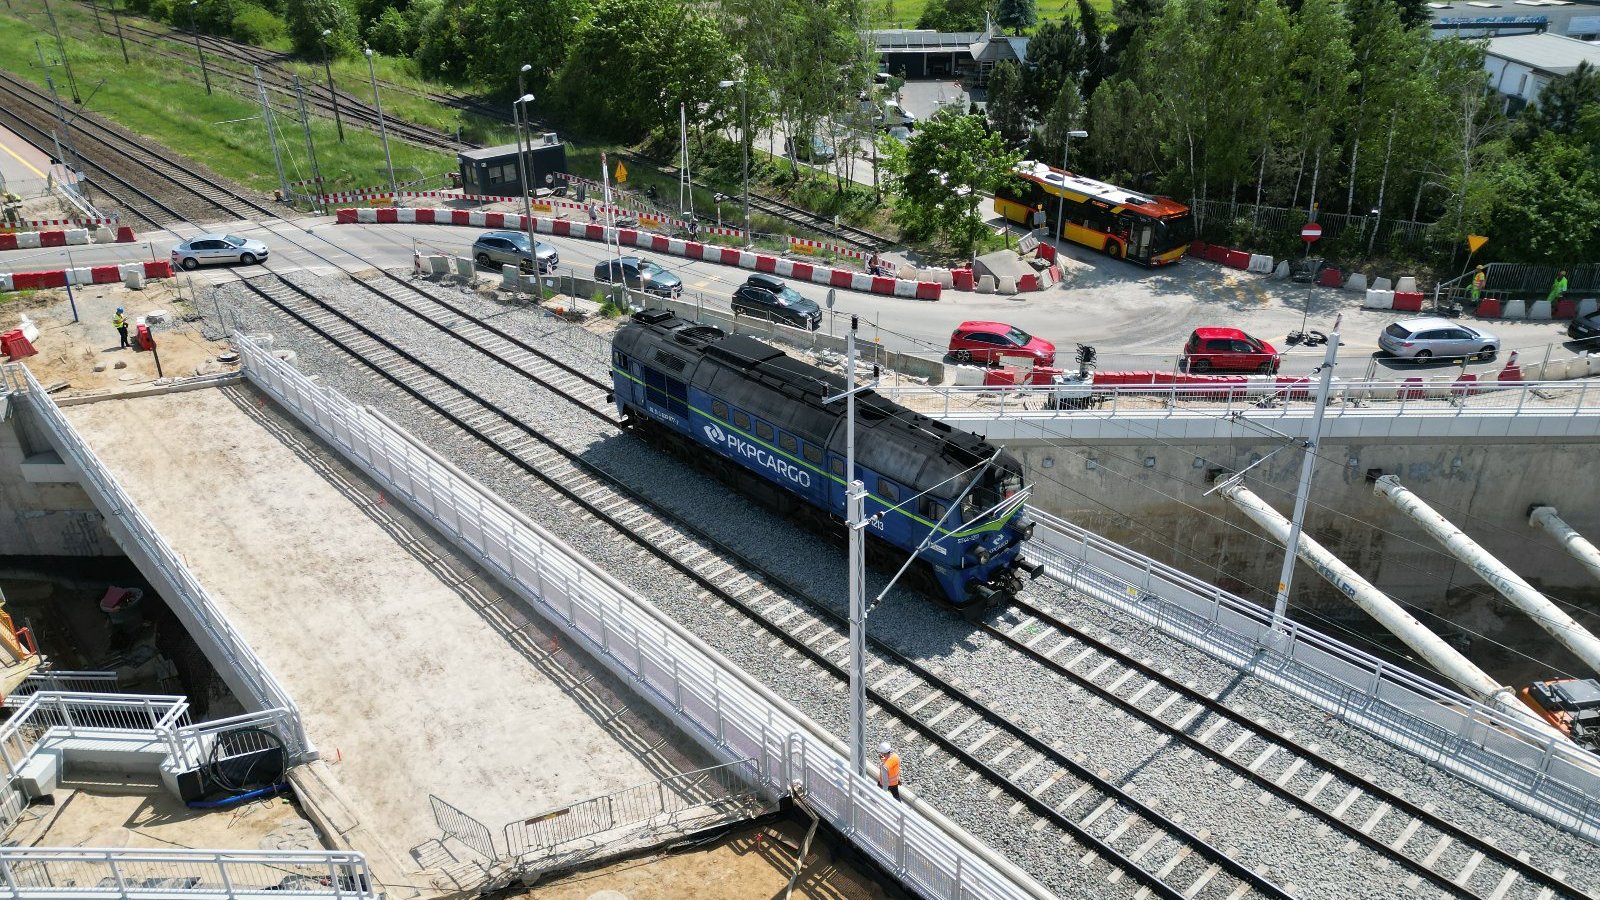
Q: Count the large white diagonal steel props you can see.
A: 3